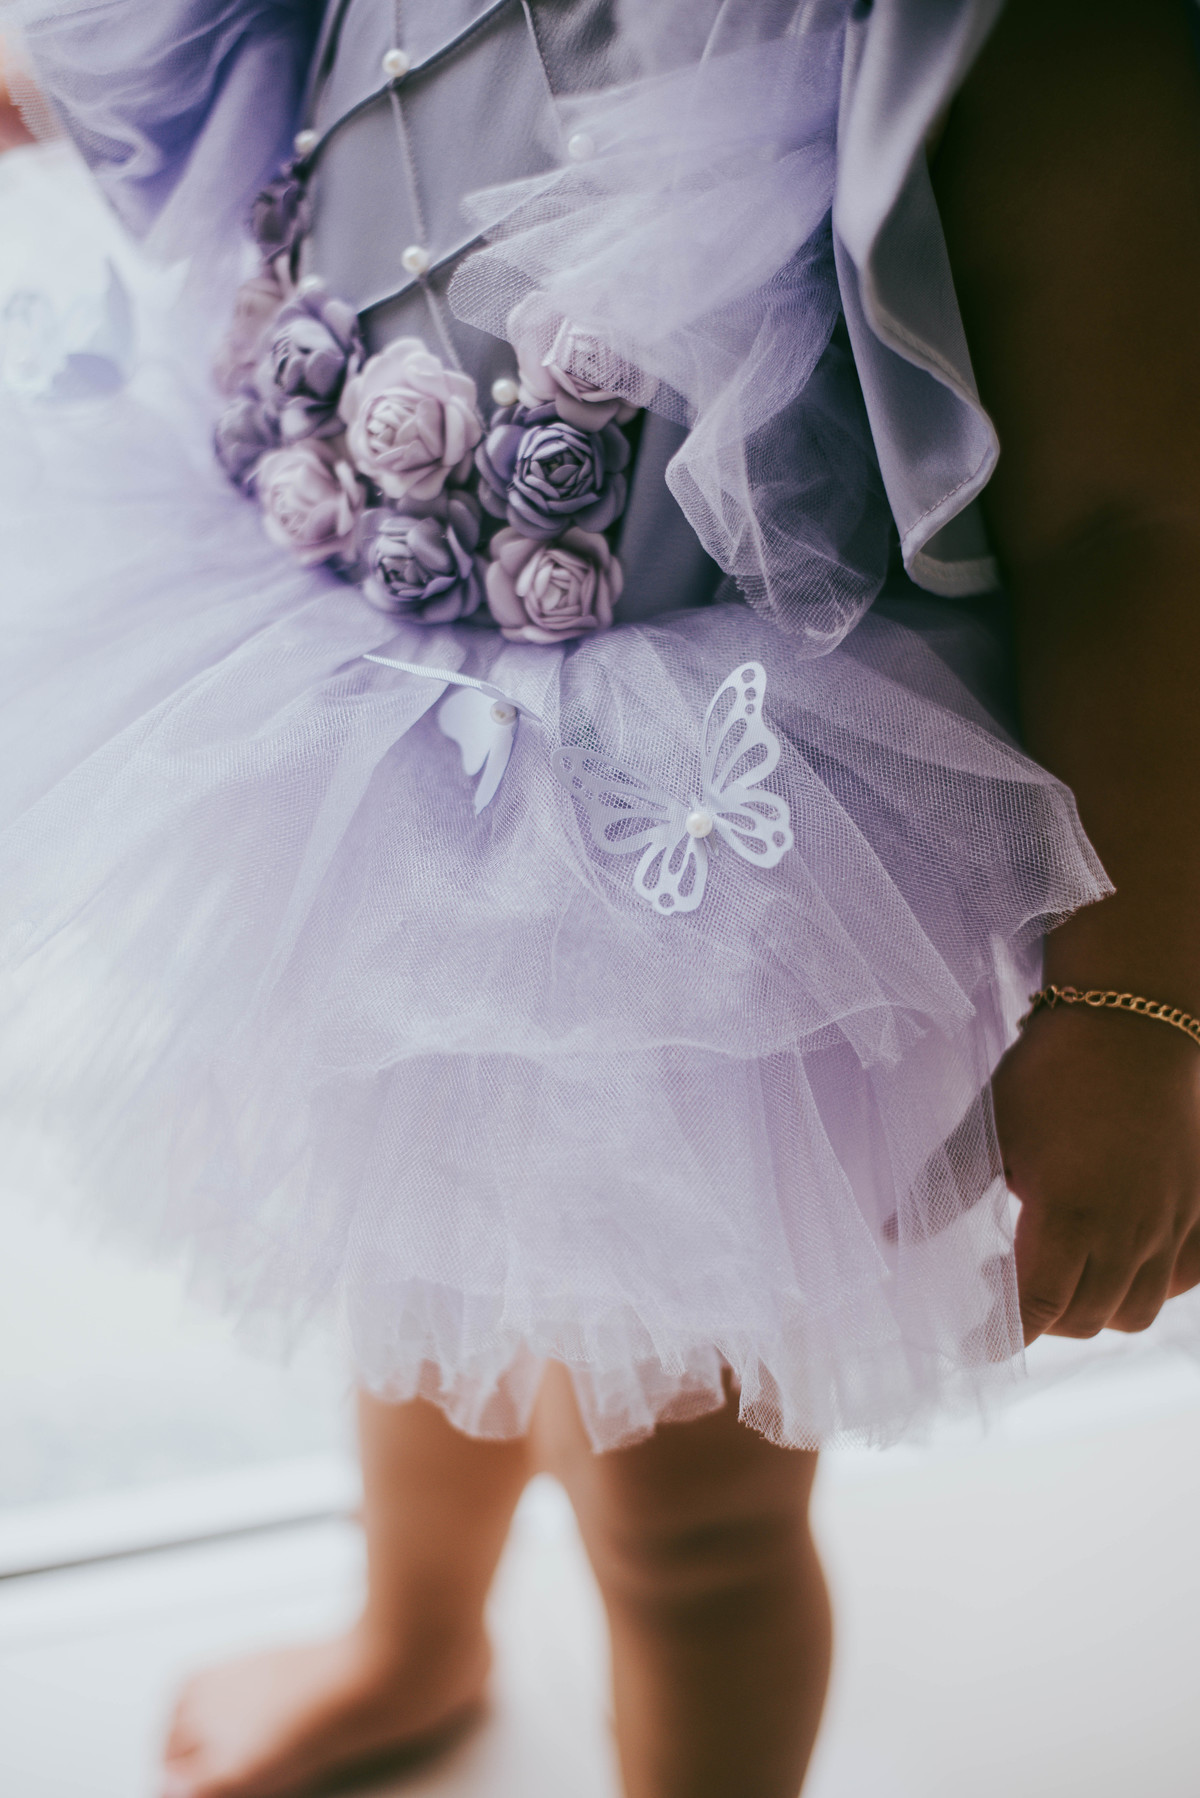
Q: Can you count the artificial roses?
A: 10